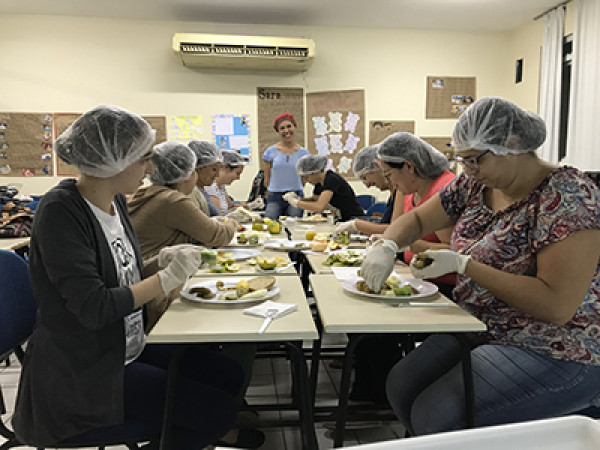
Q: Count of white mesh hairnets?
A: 8